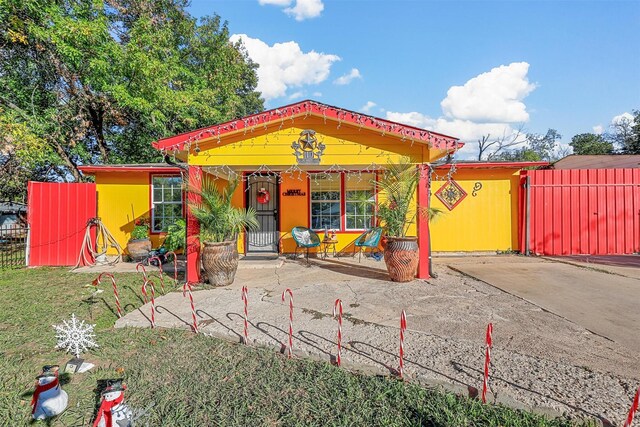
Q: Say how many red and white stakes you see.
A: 12